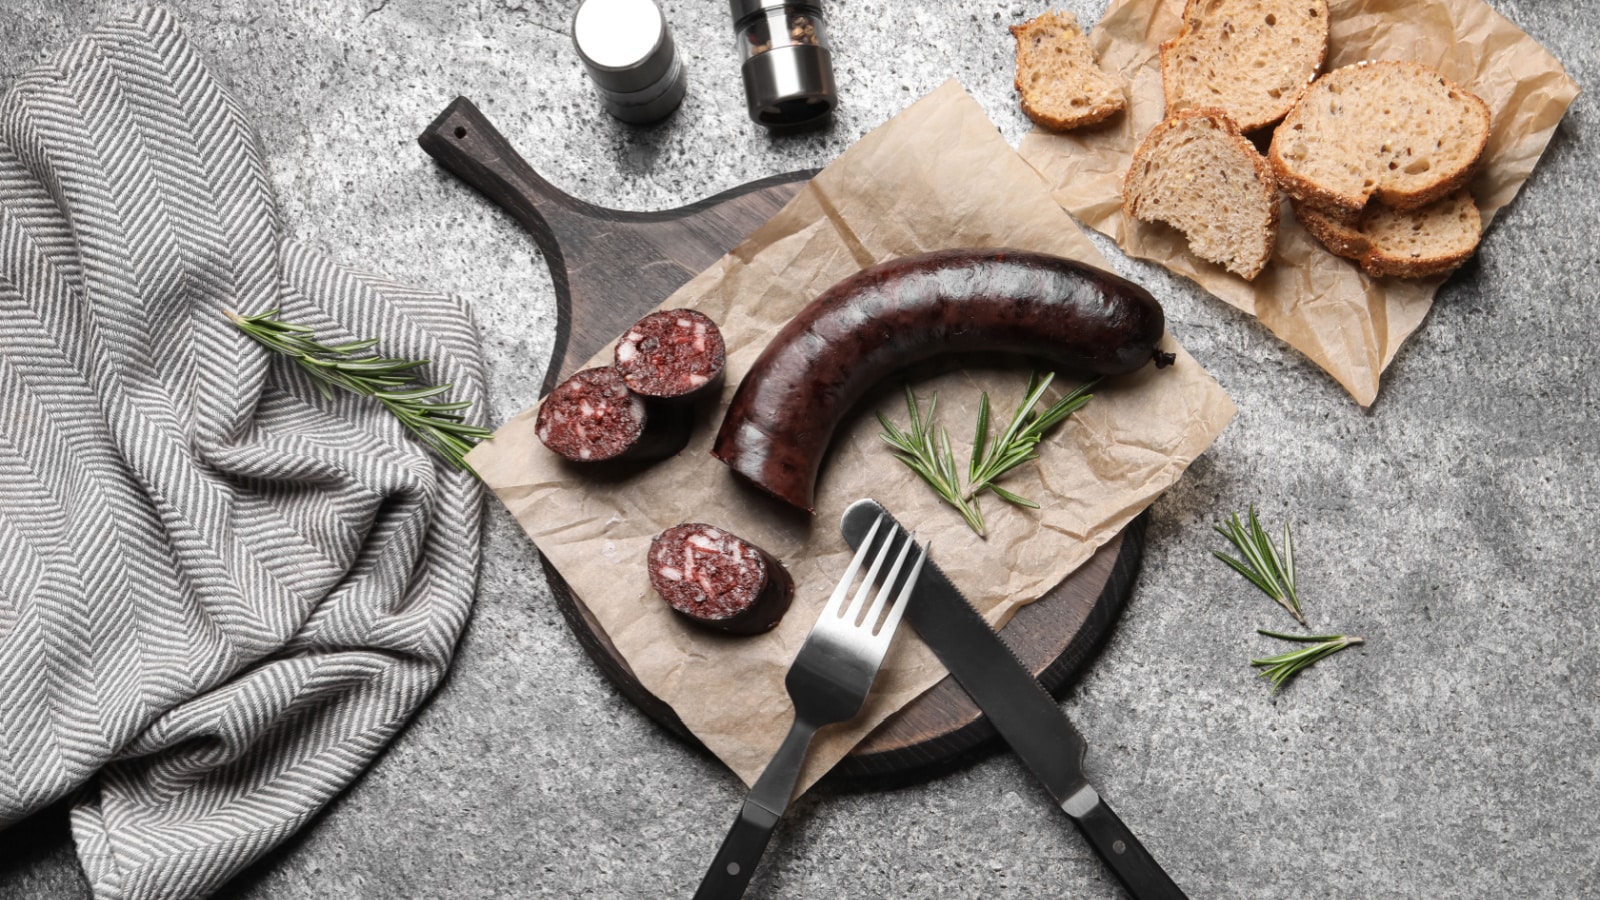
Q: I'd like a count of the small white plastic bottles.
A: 0